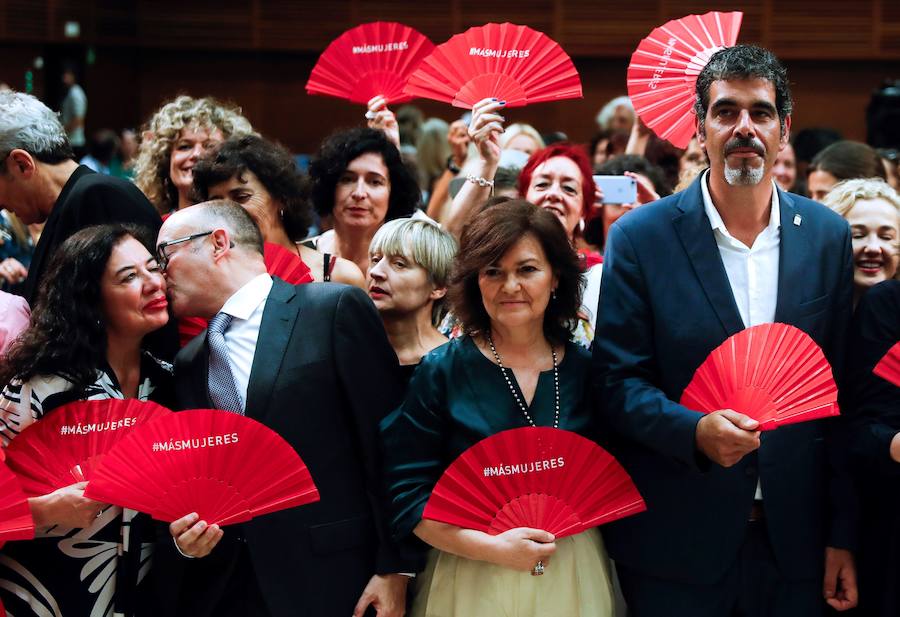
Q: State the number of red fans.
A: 10